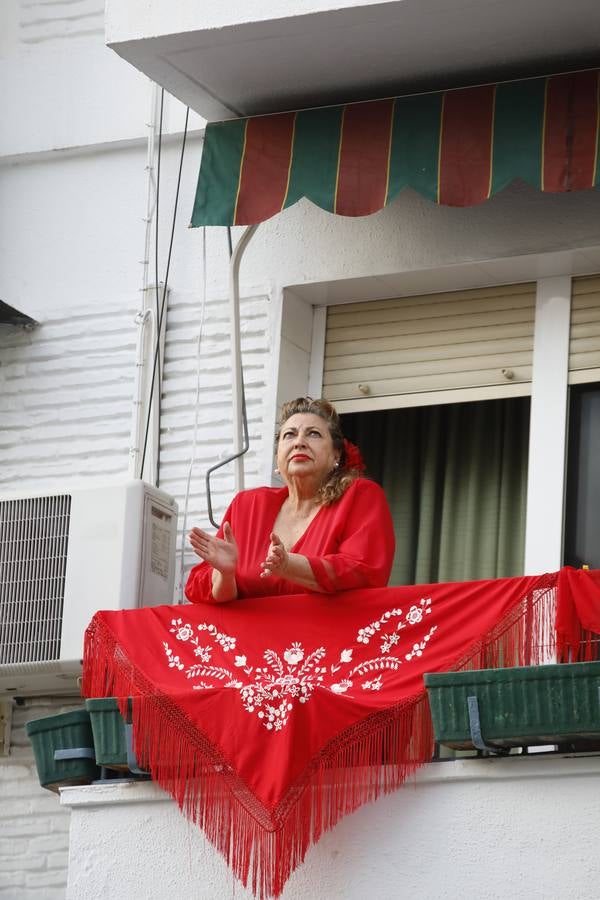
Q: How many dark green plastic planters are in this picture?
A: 3